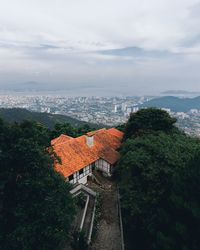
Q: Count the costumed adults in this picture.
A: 0